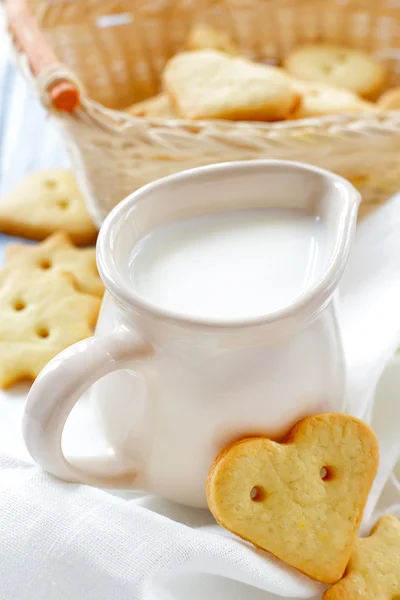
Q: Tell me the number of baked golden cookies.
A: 11